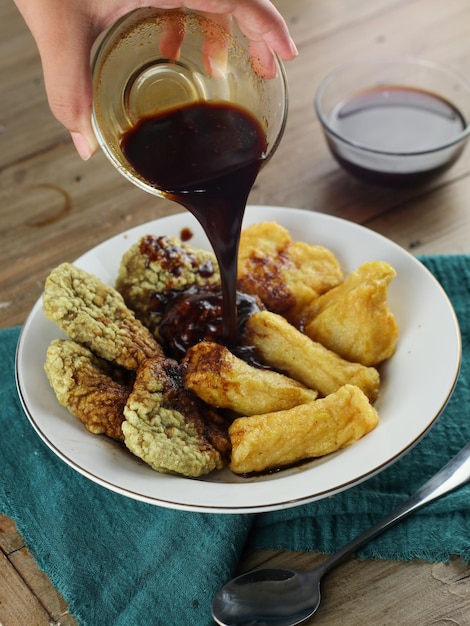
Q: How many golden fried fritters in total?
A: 5